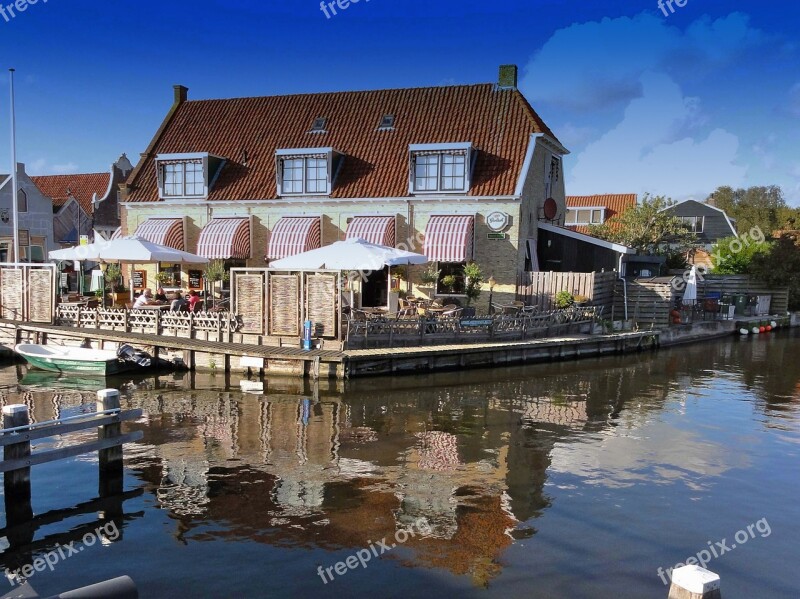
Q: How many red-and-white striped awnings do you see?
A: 5